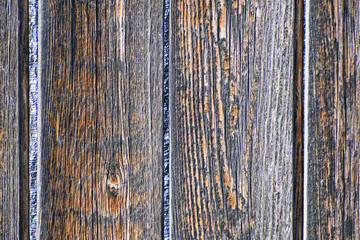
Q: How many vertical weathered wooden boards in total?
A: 4